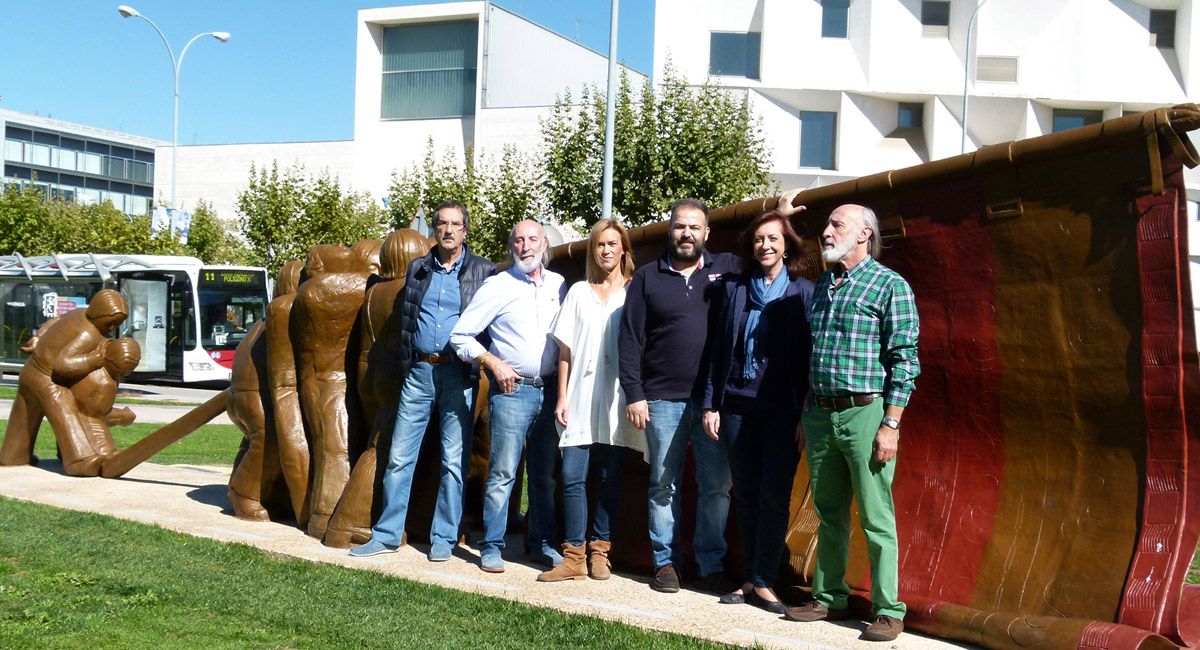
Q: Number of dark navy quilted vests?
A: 1